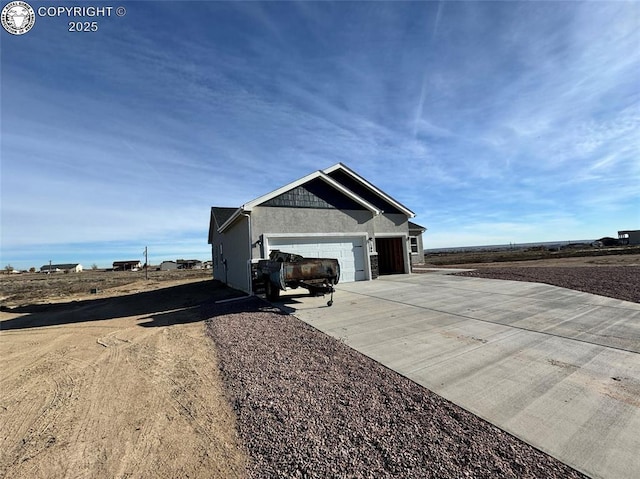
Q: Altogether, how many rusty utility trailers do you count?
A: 1